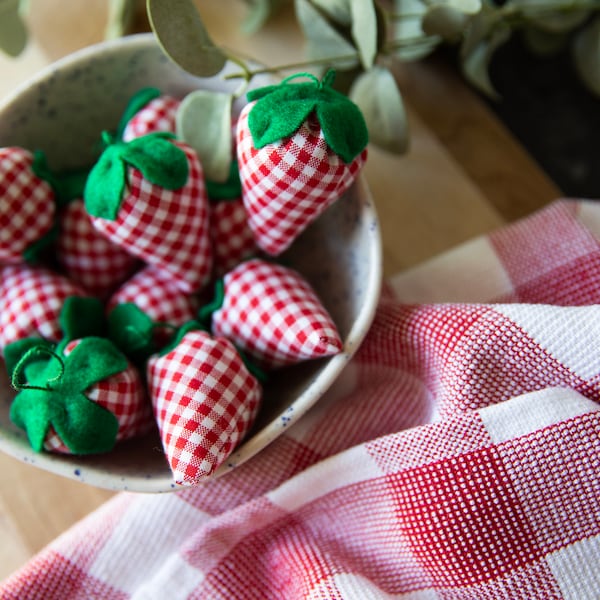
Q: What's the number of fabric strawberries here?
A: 11